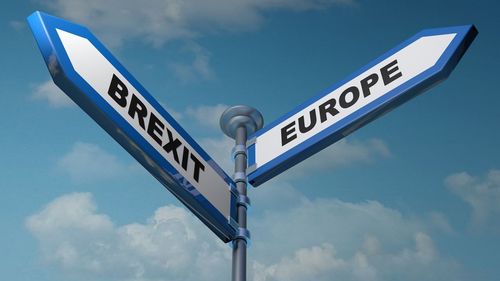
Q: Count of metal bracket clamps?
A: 4